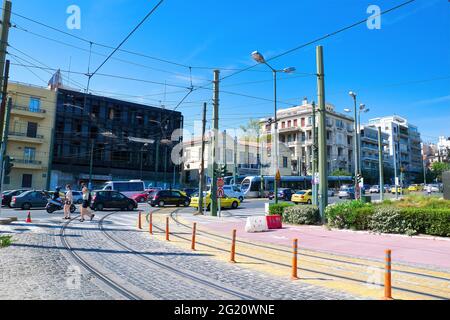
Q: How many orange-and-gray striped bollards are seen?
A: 7